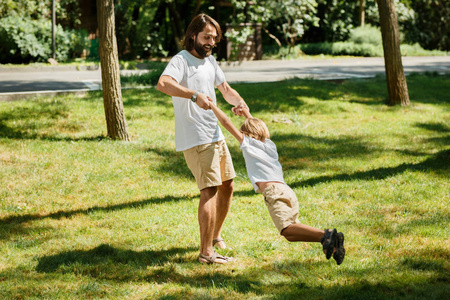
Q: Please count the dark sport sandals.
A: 2